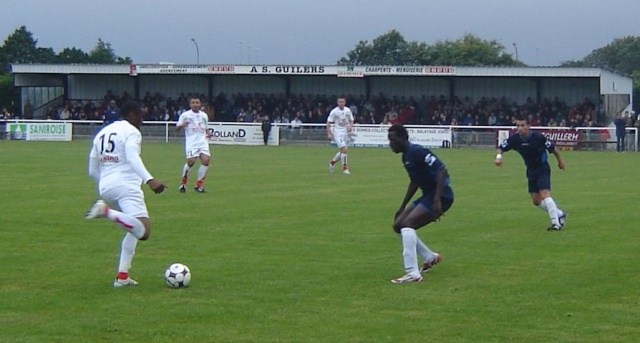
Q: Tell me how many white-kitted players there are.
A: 3